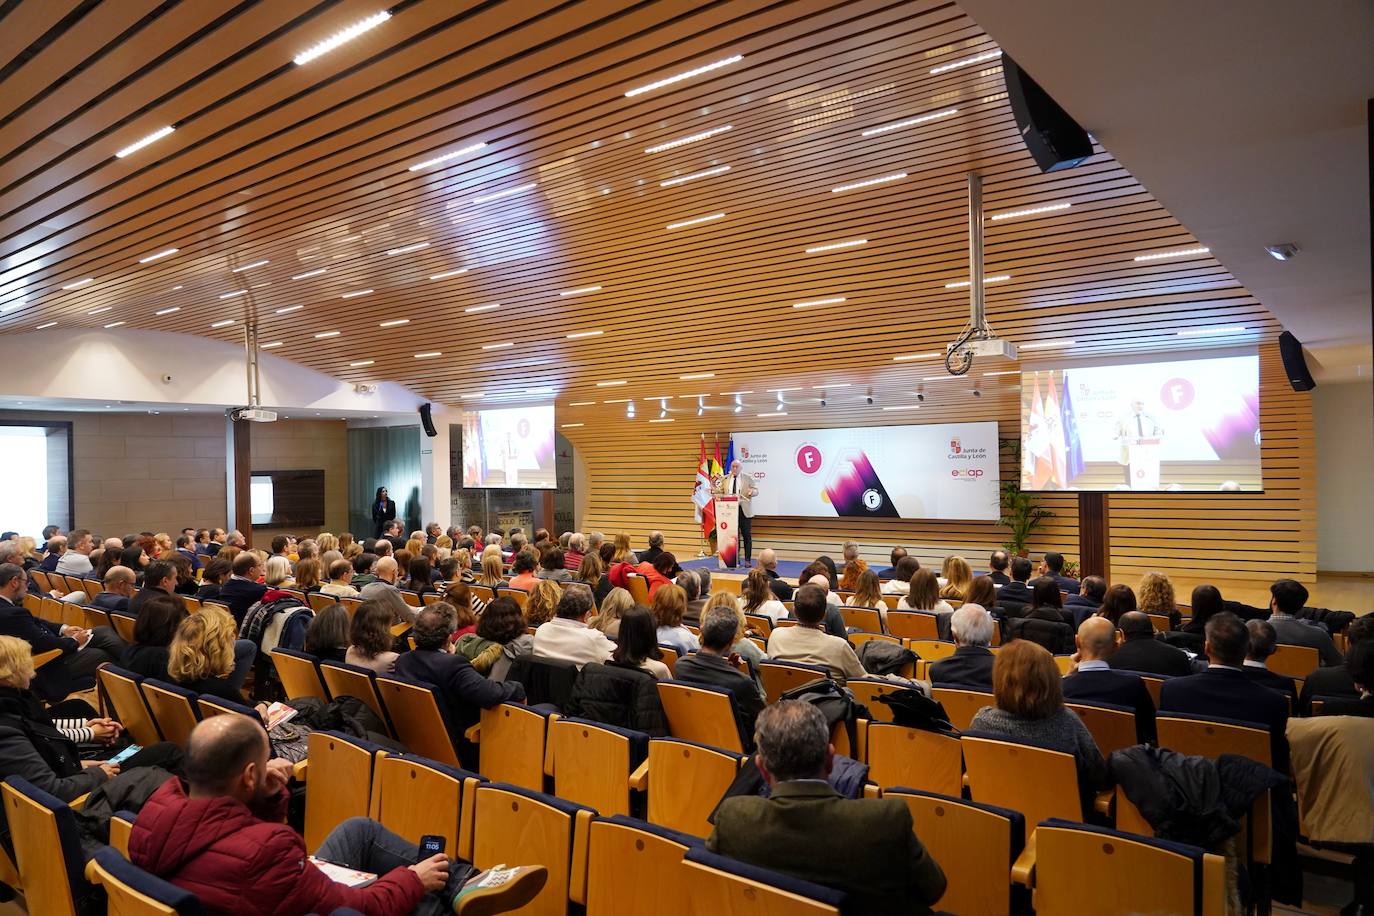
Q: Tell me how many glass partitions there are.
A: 2